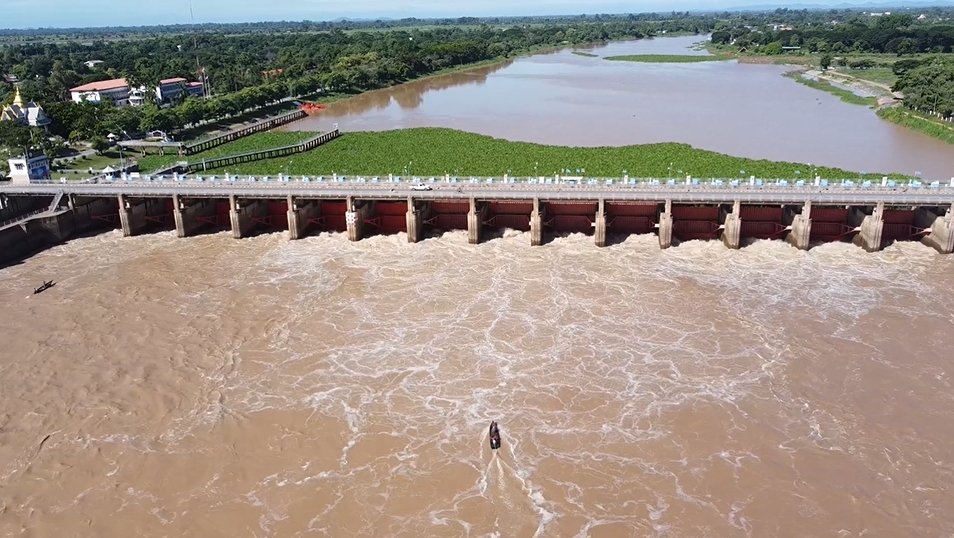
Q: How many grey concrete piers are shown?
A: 14